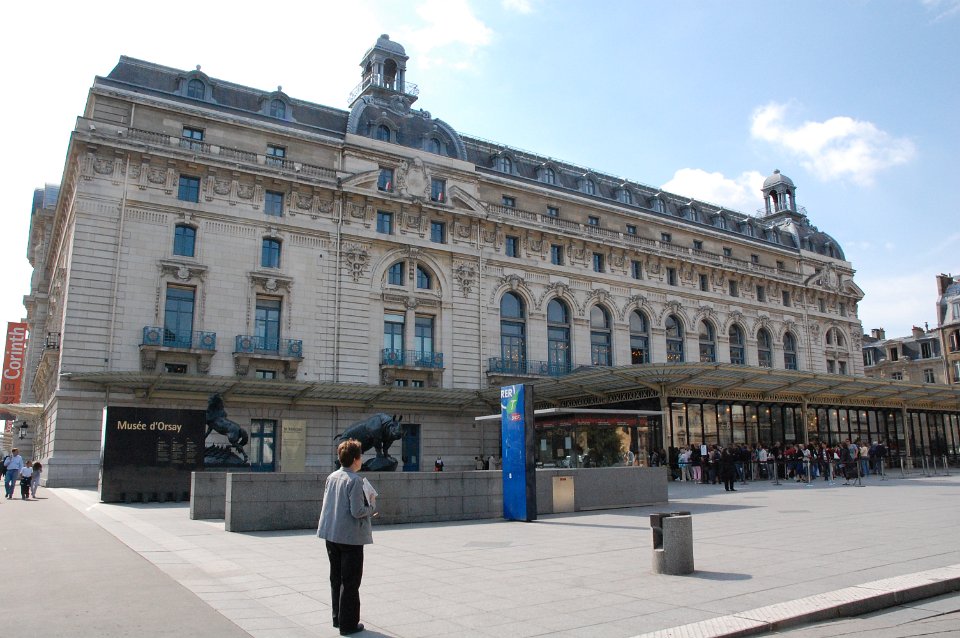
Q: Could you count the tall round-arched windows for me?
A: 9